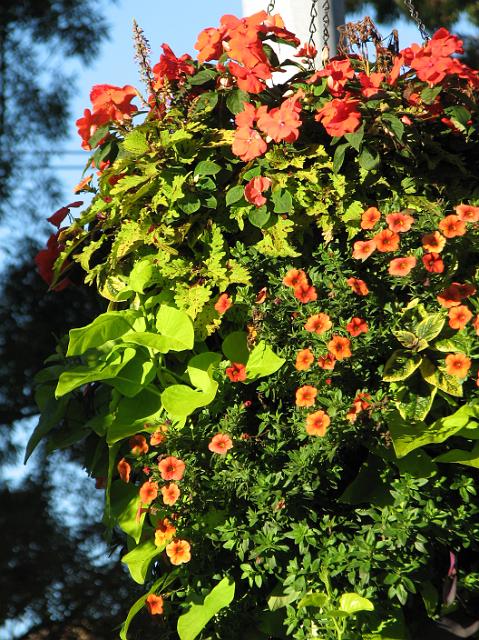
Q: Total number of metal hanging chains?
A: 4